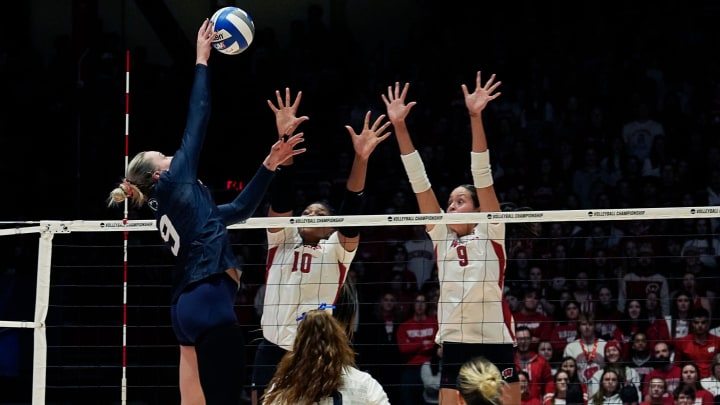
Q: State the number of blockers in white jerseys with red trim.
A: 2